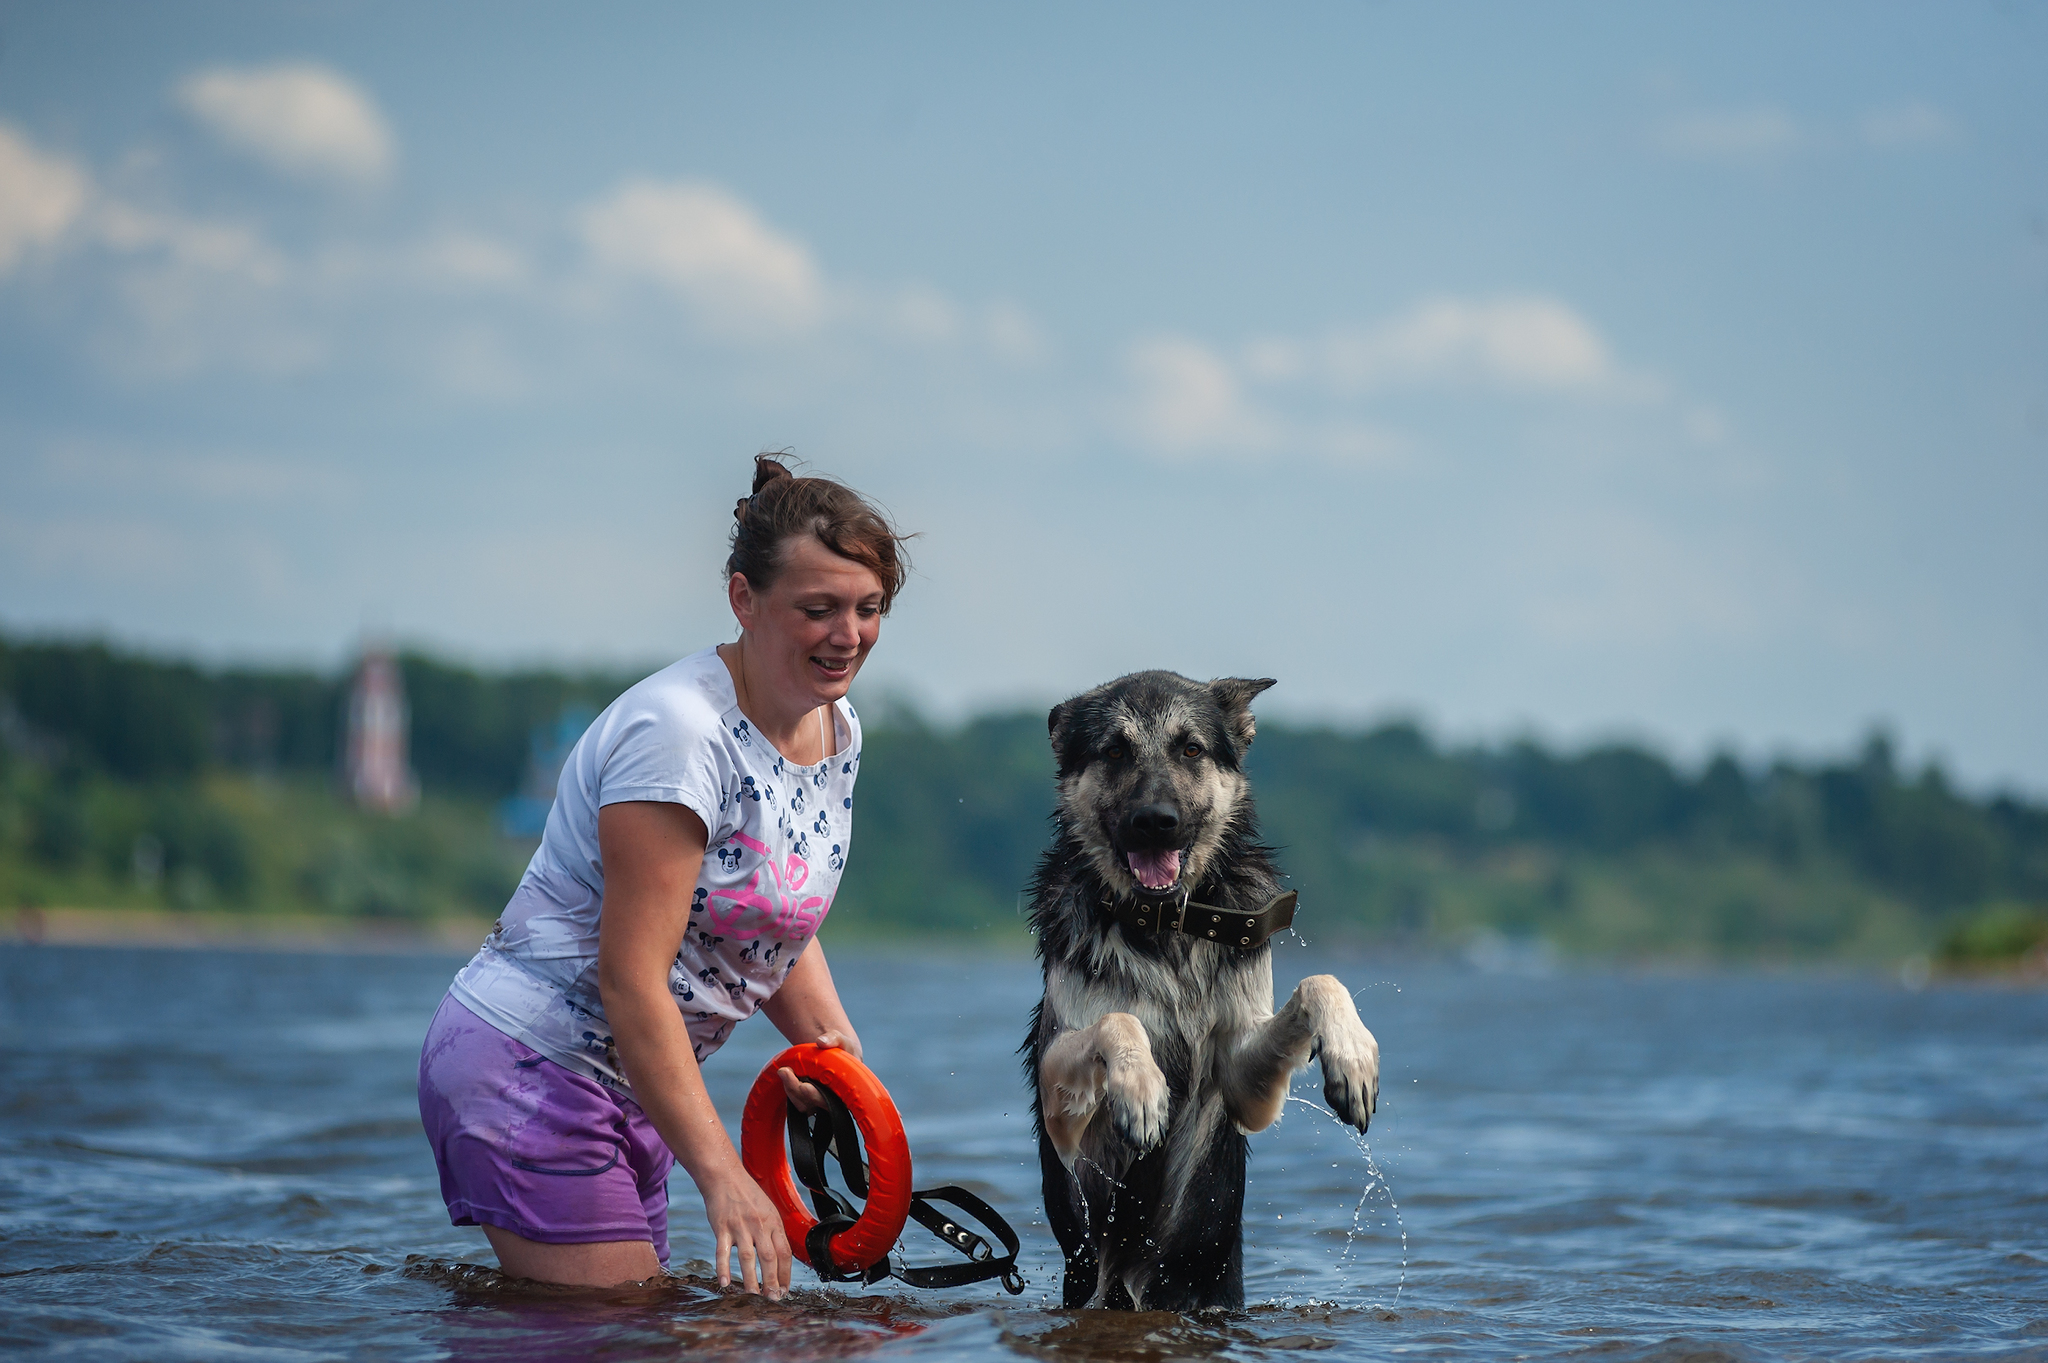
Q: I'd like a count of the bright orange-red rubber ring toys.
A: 1